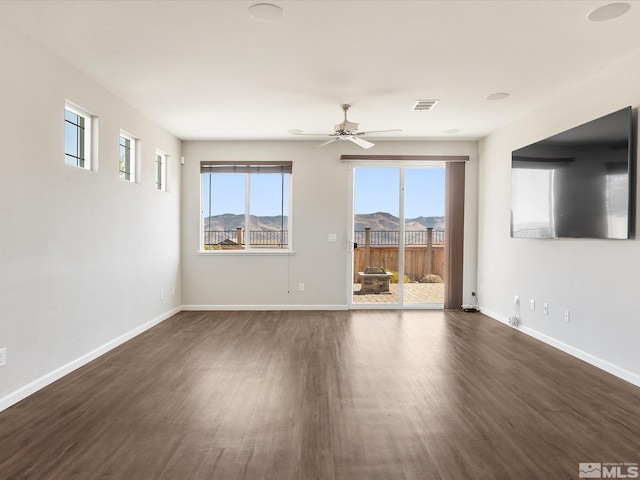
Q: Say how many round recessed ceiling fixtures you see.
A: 5